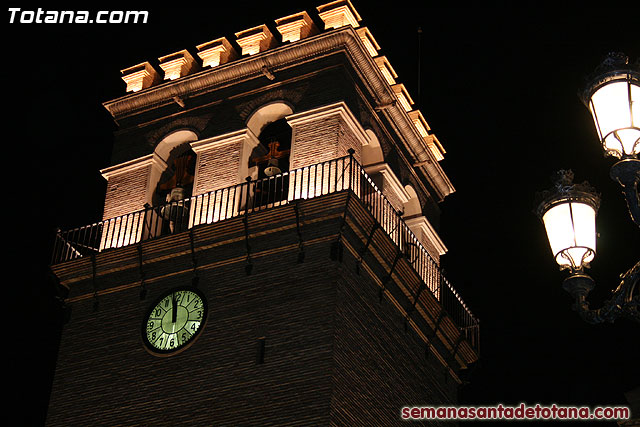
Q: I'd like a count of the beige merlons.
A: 11